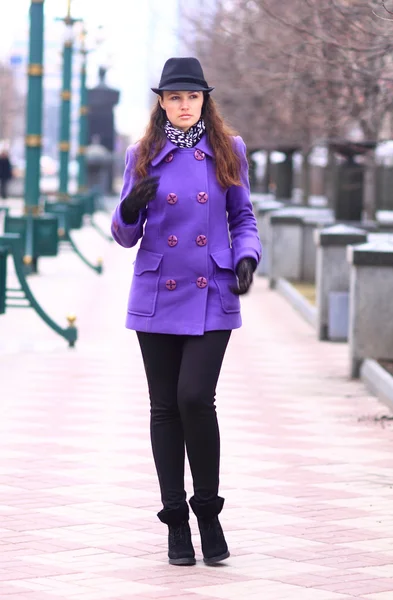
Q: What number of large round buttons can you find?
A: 8